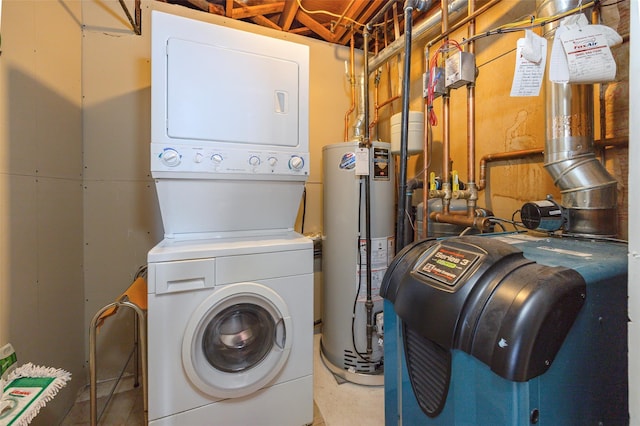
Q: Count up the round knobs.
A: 6